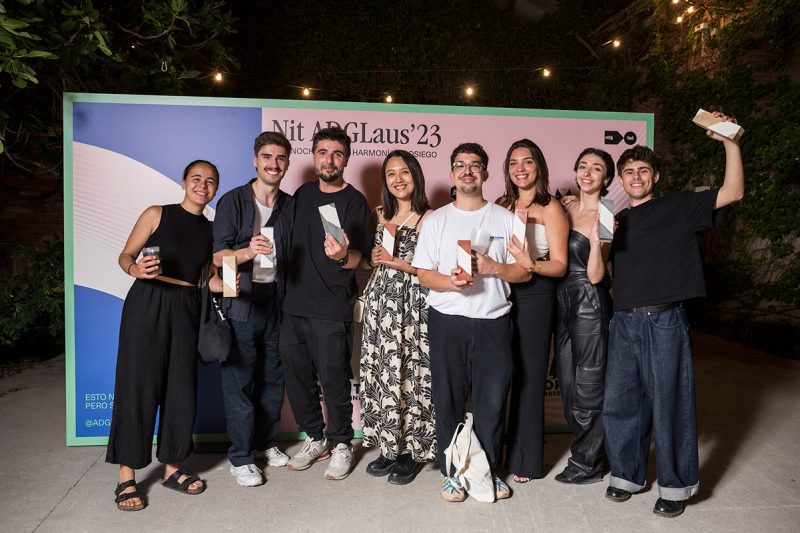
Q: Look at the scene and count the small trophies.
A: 8